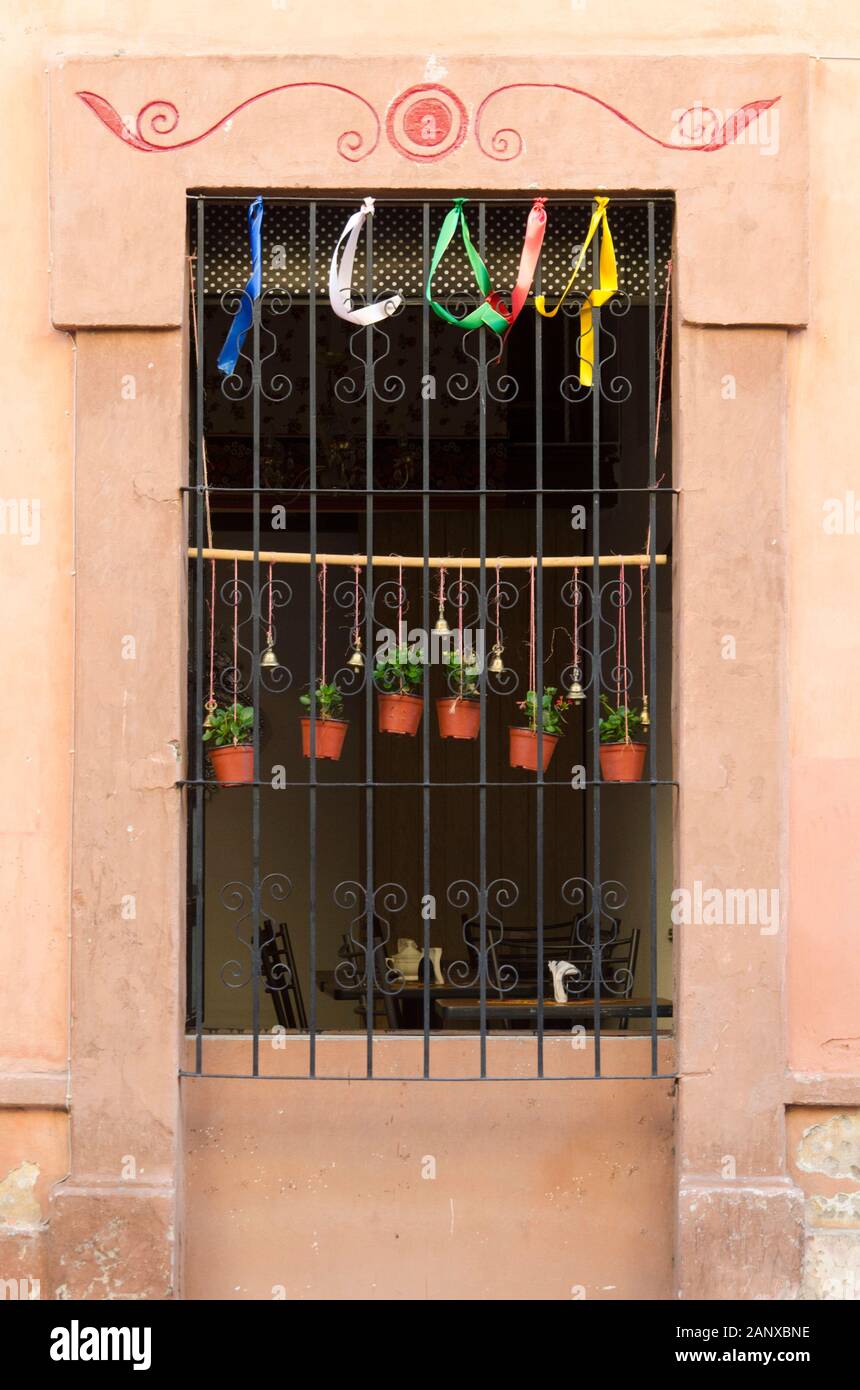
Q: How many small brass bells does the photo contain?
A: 7